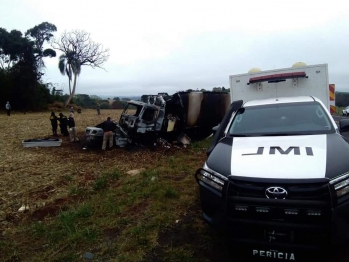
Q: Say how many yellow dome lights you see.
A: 2